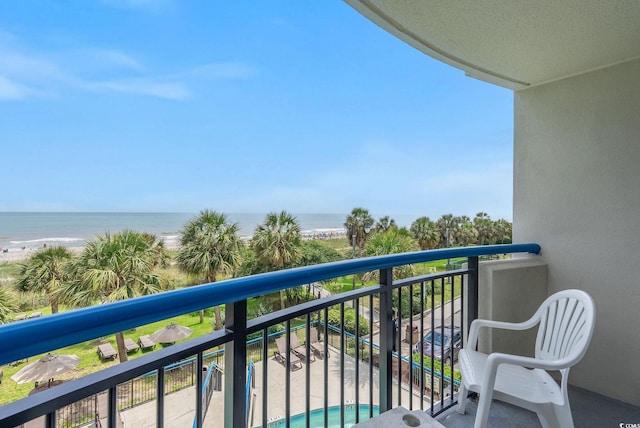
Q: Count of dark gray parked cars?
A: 1